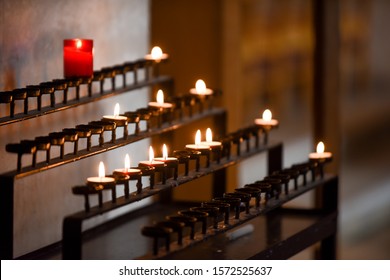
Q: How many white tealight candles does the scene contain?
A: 12